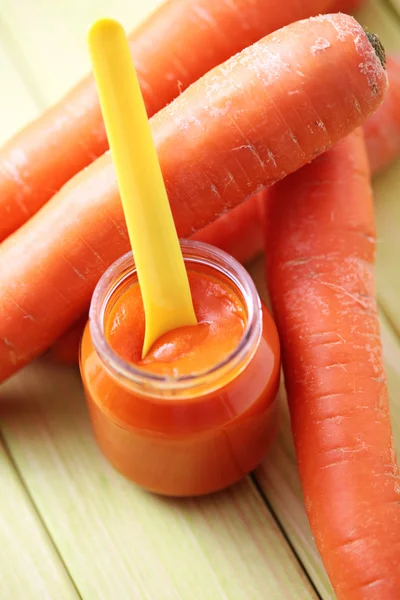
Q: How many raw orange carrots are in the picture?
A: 4